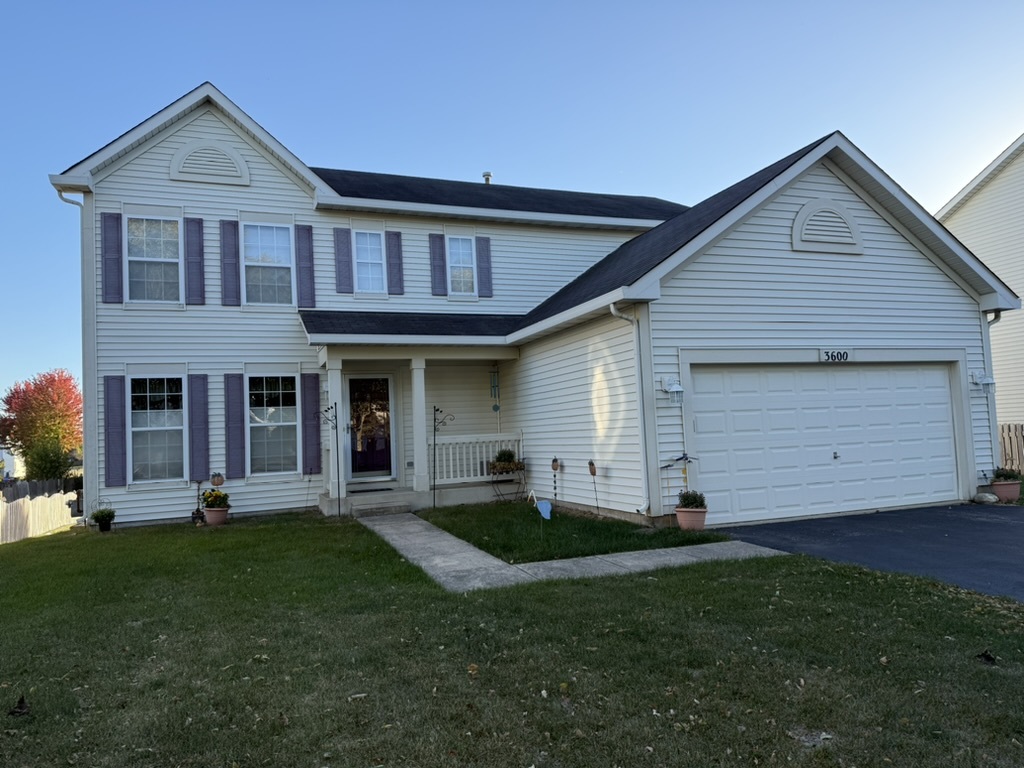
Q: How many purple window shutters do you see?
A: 12